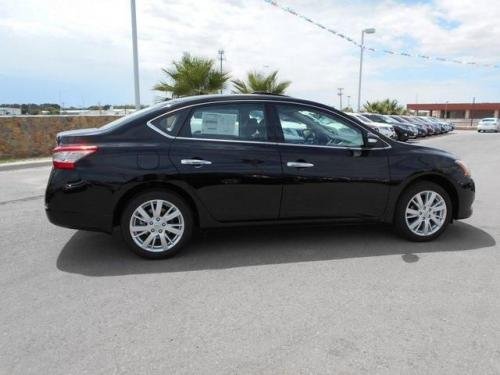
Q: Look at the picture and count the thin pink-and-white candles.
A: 0